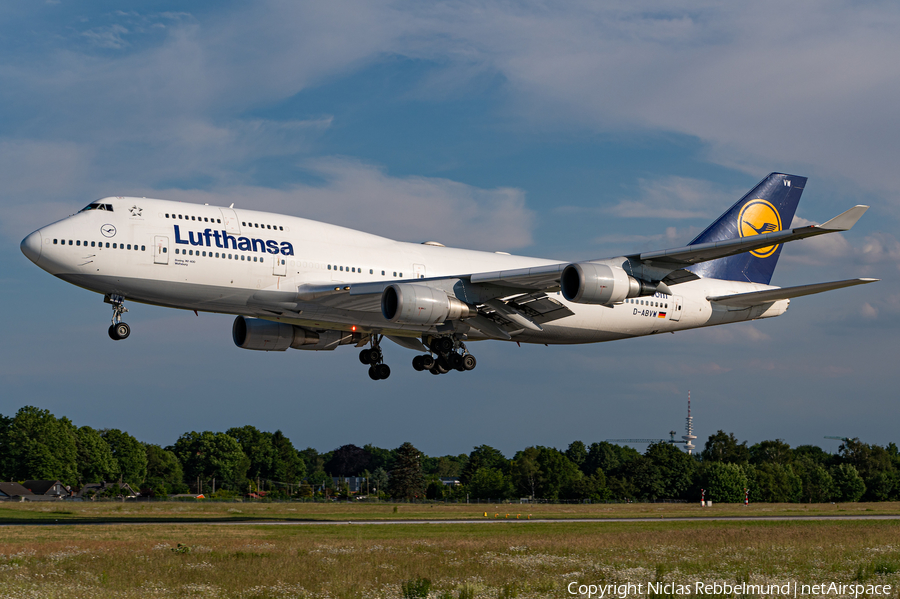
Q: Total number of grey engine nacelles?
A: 4